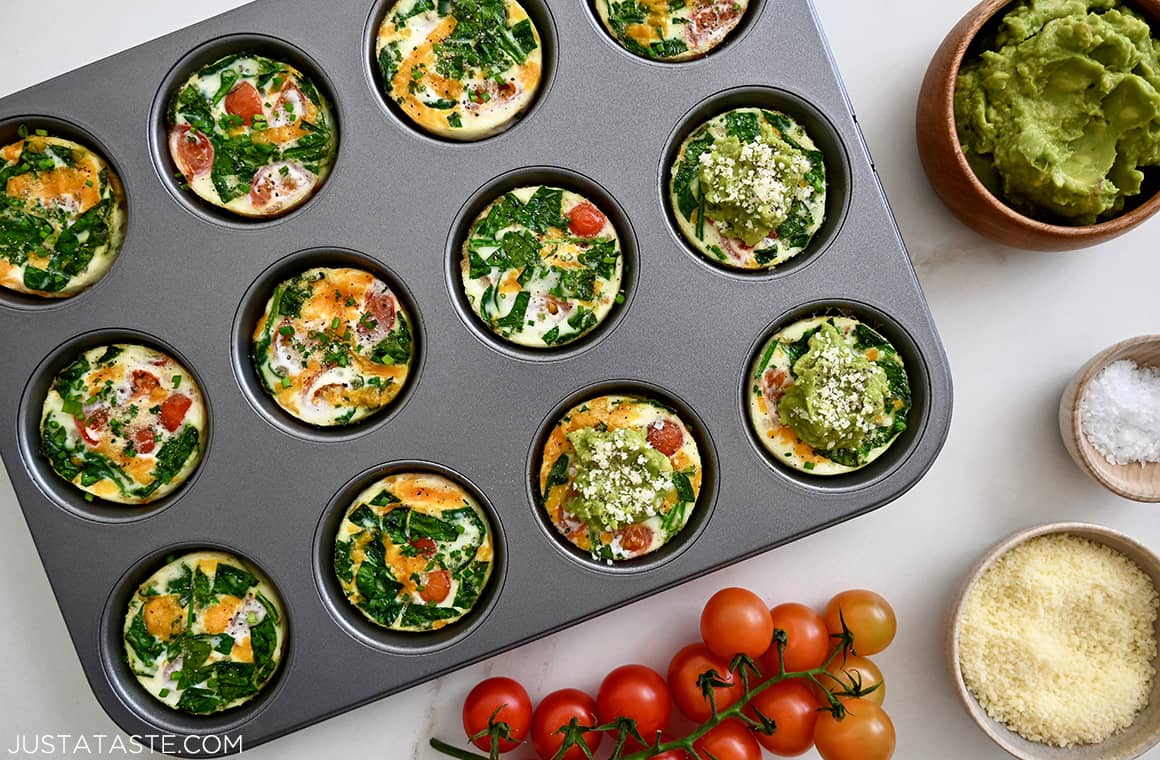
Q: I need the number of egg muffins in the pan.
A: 12